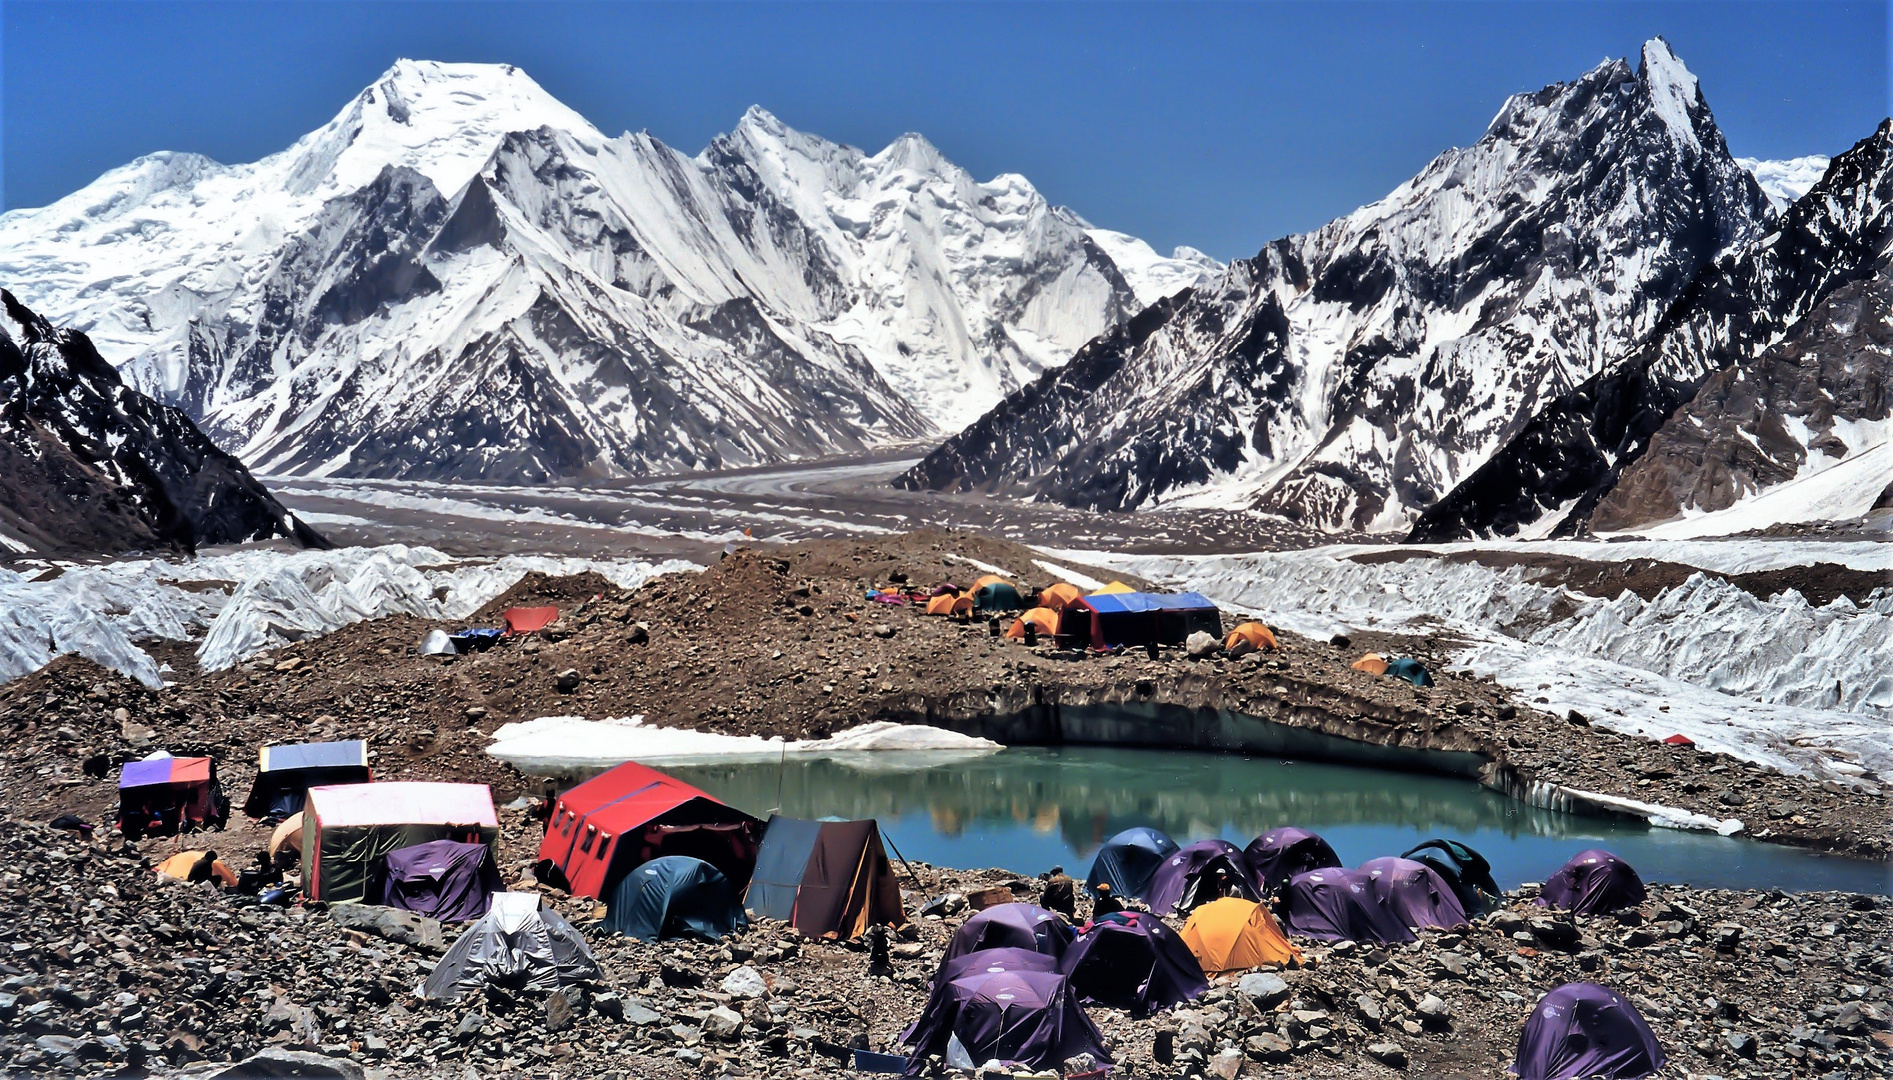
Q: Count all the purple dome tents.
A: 11